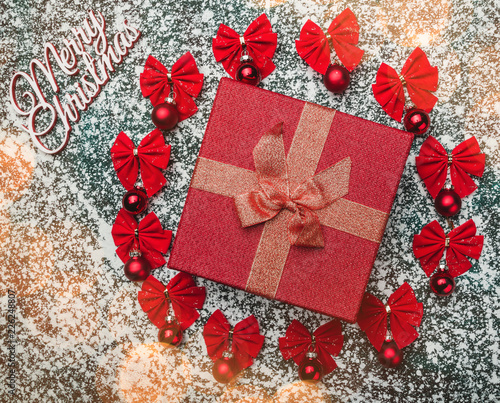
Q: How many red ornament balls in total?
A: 12